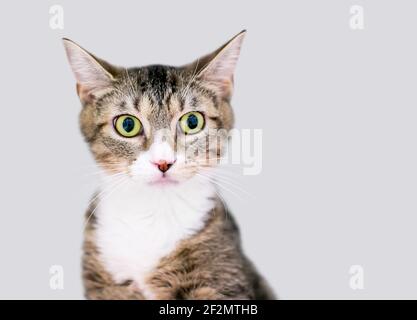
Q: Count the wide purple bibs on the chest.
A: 0